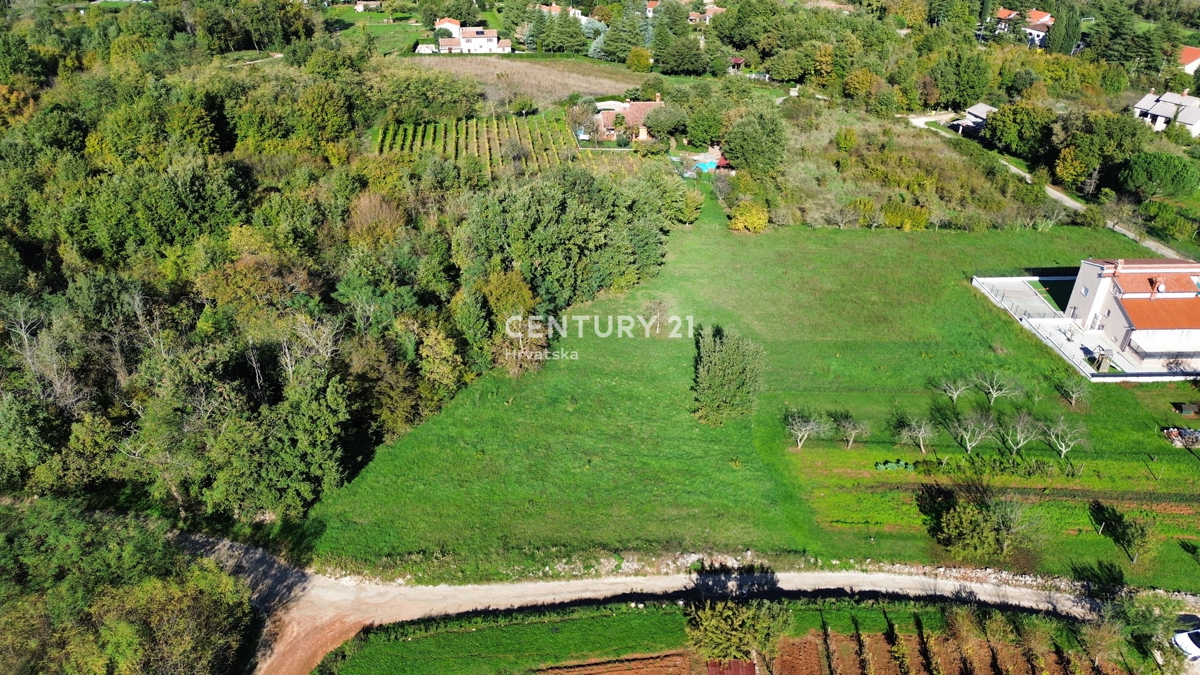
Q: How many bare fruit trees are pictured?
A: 9